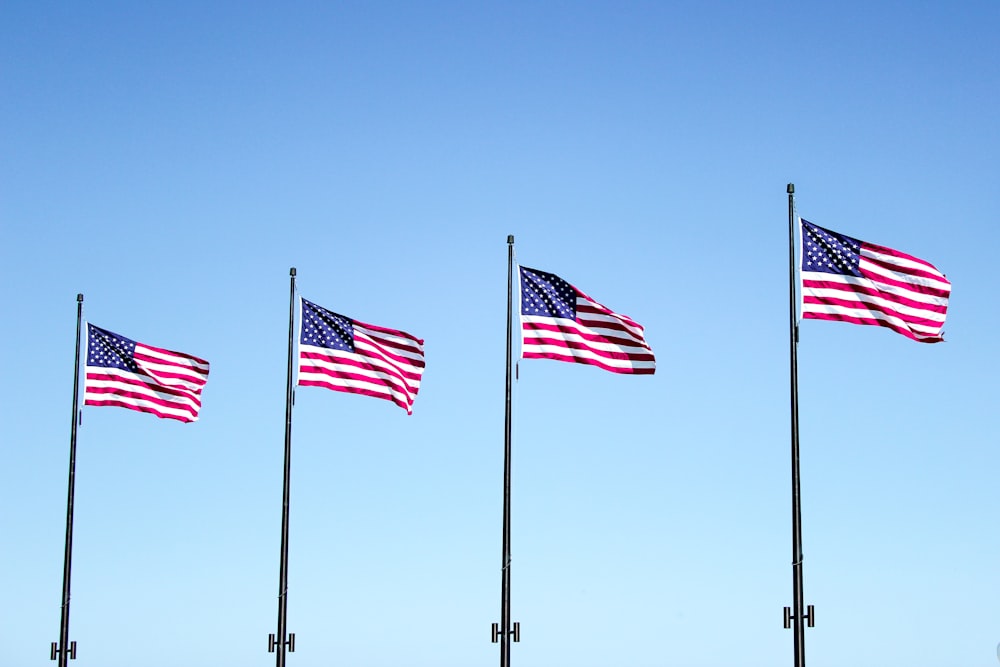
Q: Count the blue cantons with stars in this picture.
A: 4